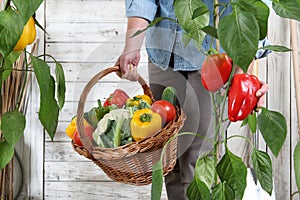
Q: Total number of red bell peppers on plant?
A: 2